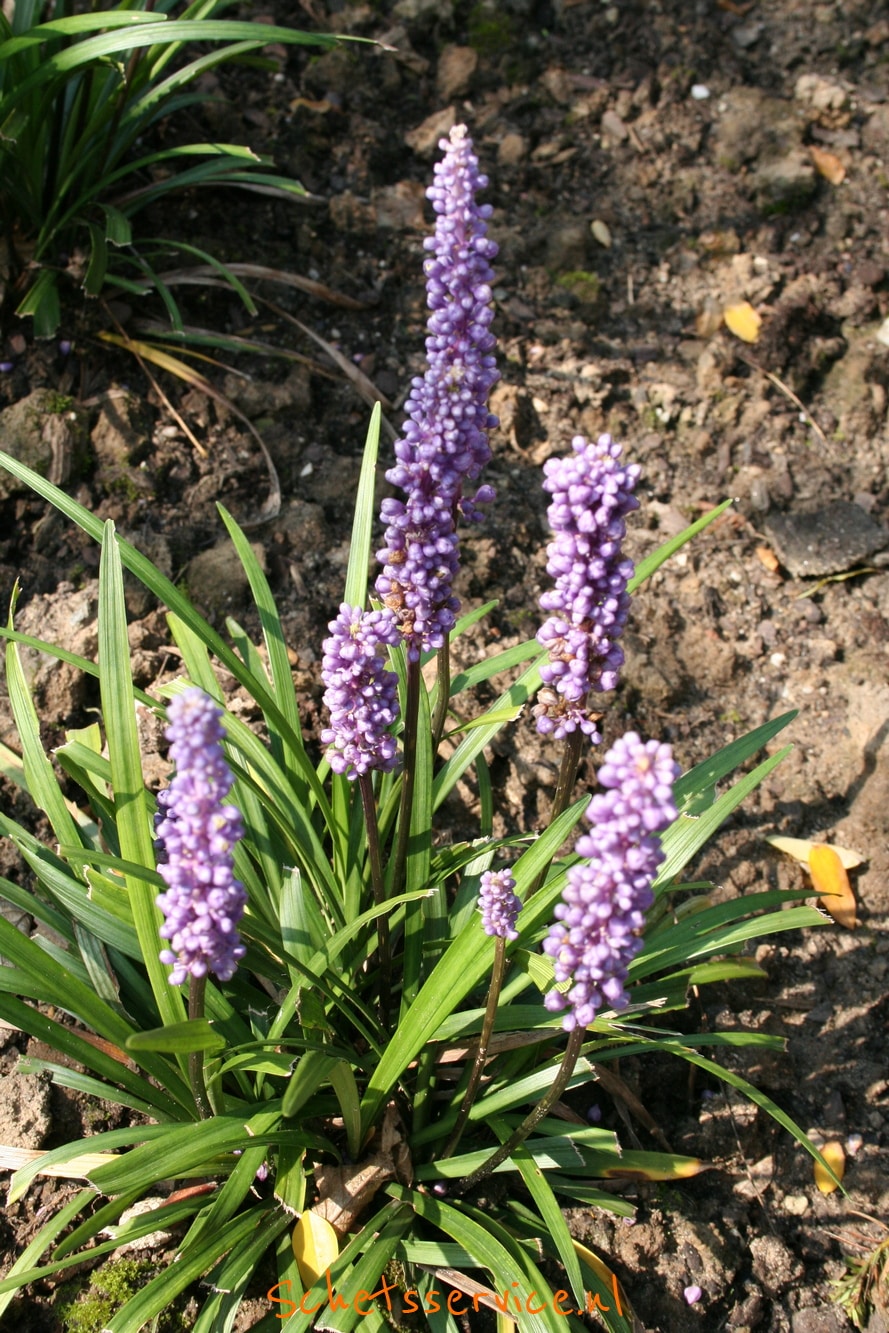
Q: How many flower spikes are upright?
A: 6